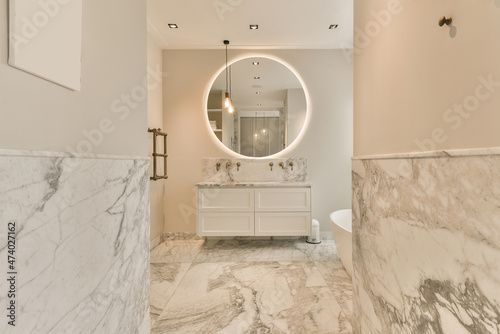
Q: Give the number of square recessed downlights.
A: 3